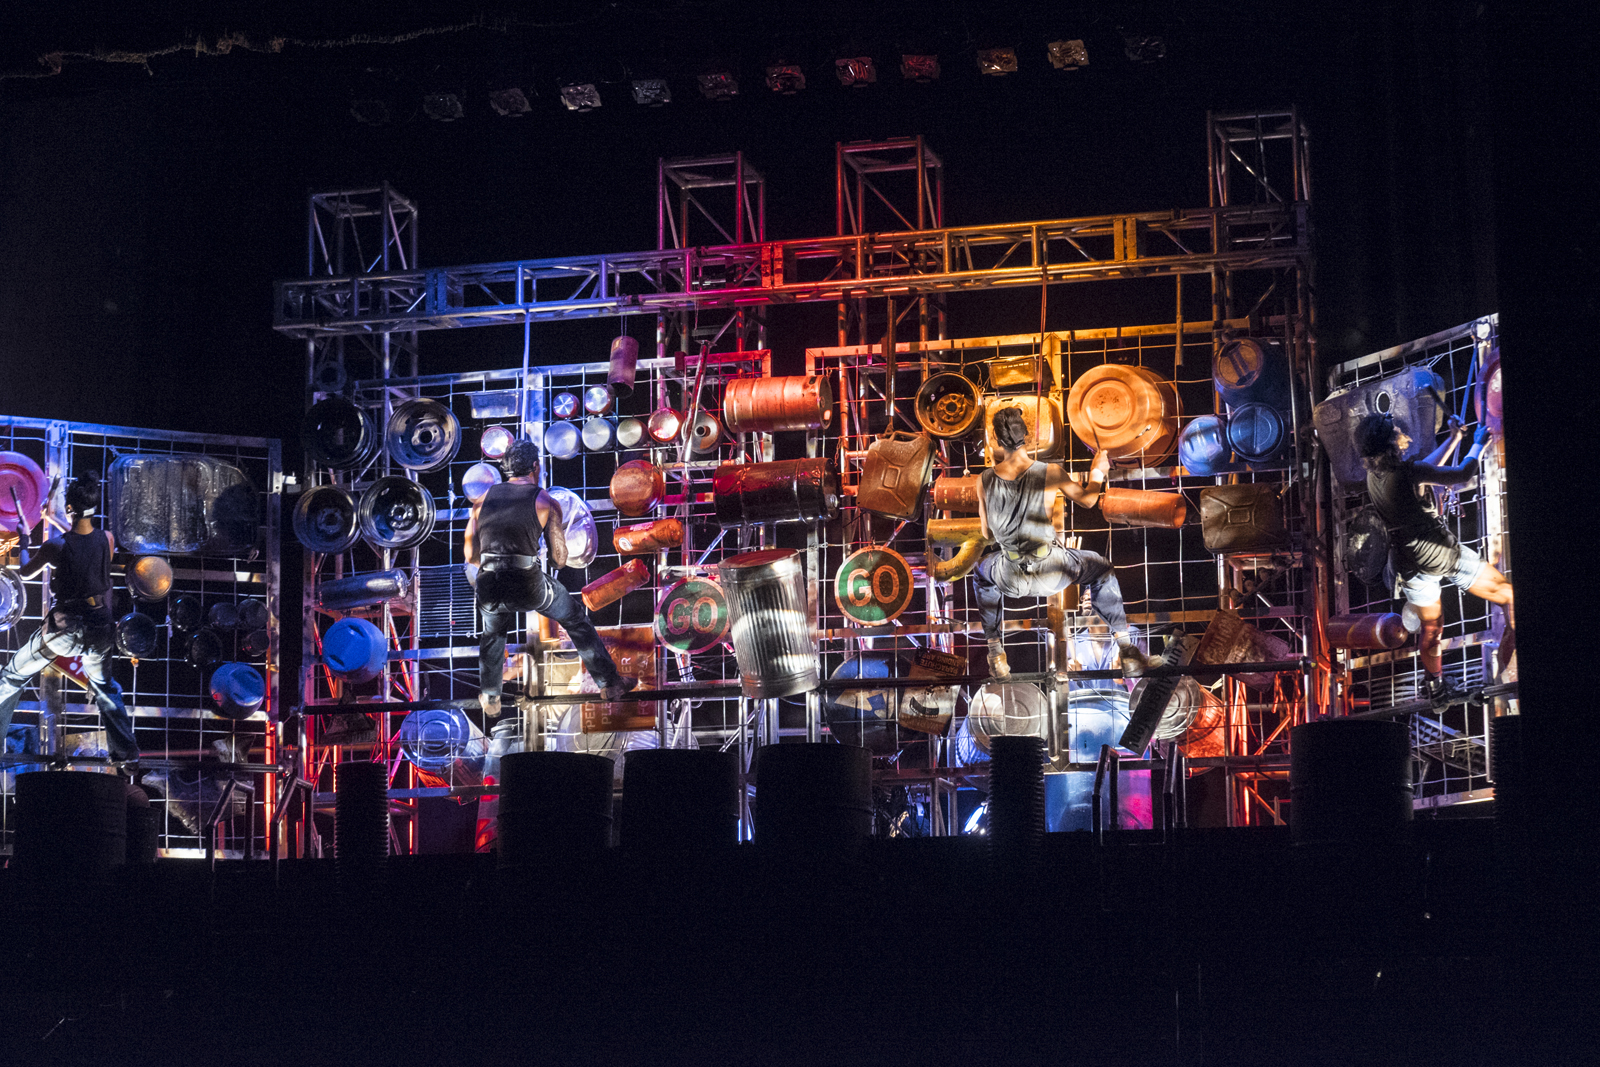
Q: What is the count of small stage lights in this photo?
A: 12